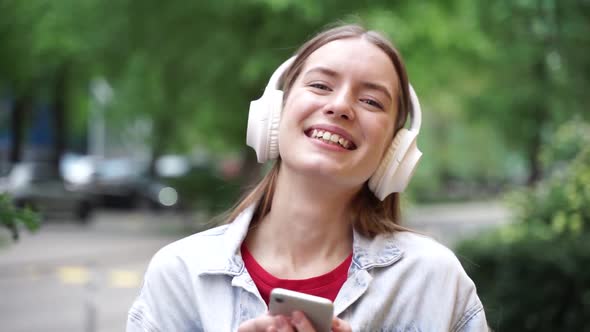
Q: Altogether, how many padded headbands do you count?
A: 1